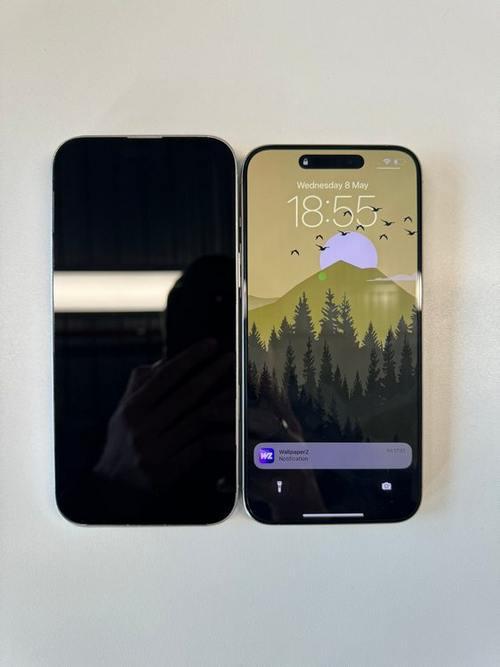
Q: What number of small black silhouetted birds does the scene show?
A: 11